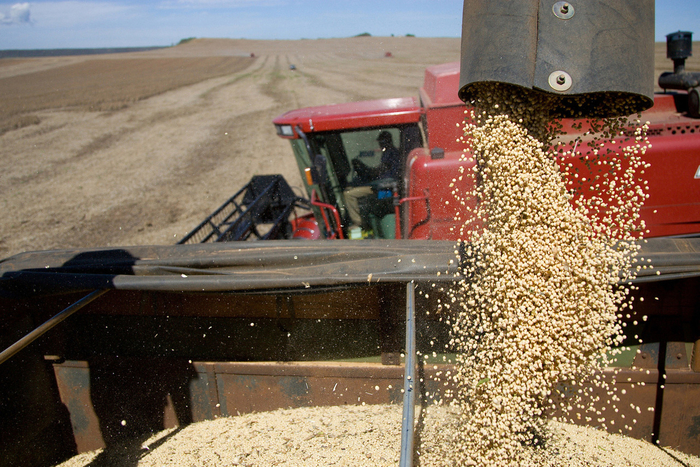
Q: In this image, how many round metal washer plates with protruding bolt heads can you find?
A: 2